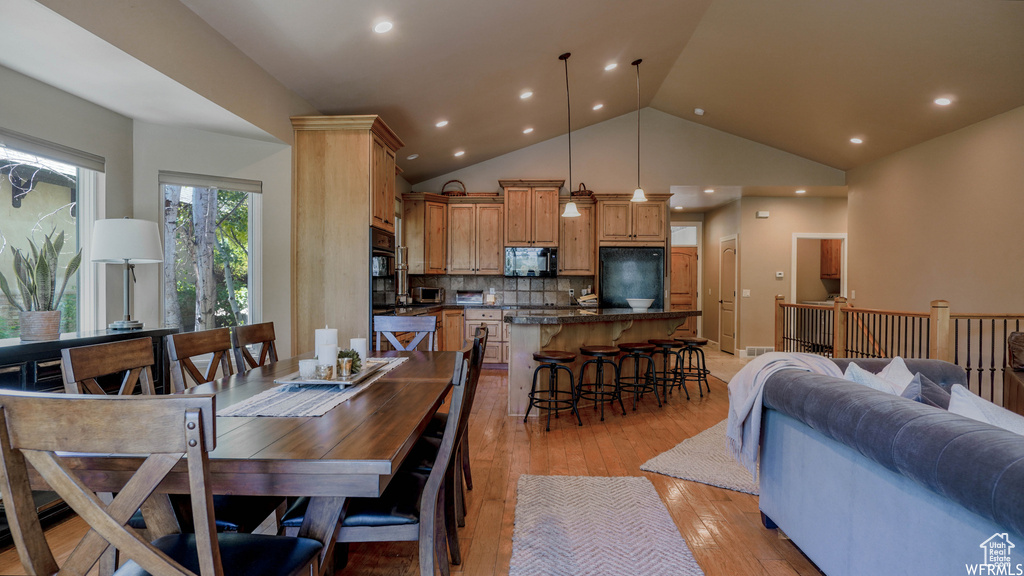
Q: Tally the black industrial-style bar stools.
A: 5